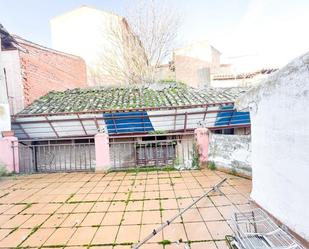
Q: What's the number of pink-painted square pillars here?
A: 3